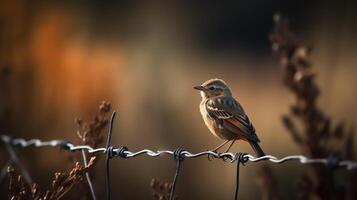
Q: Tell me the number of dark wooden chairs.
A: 0